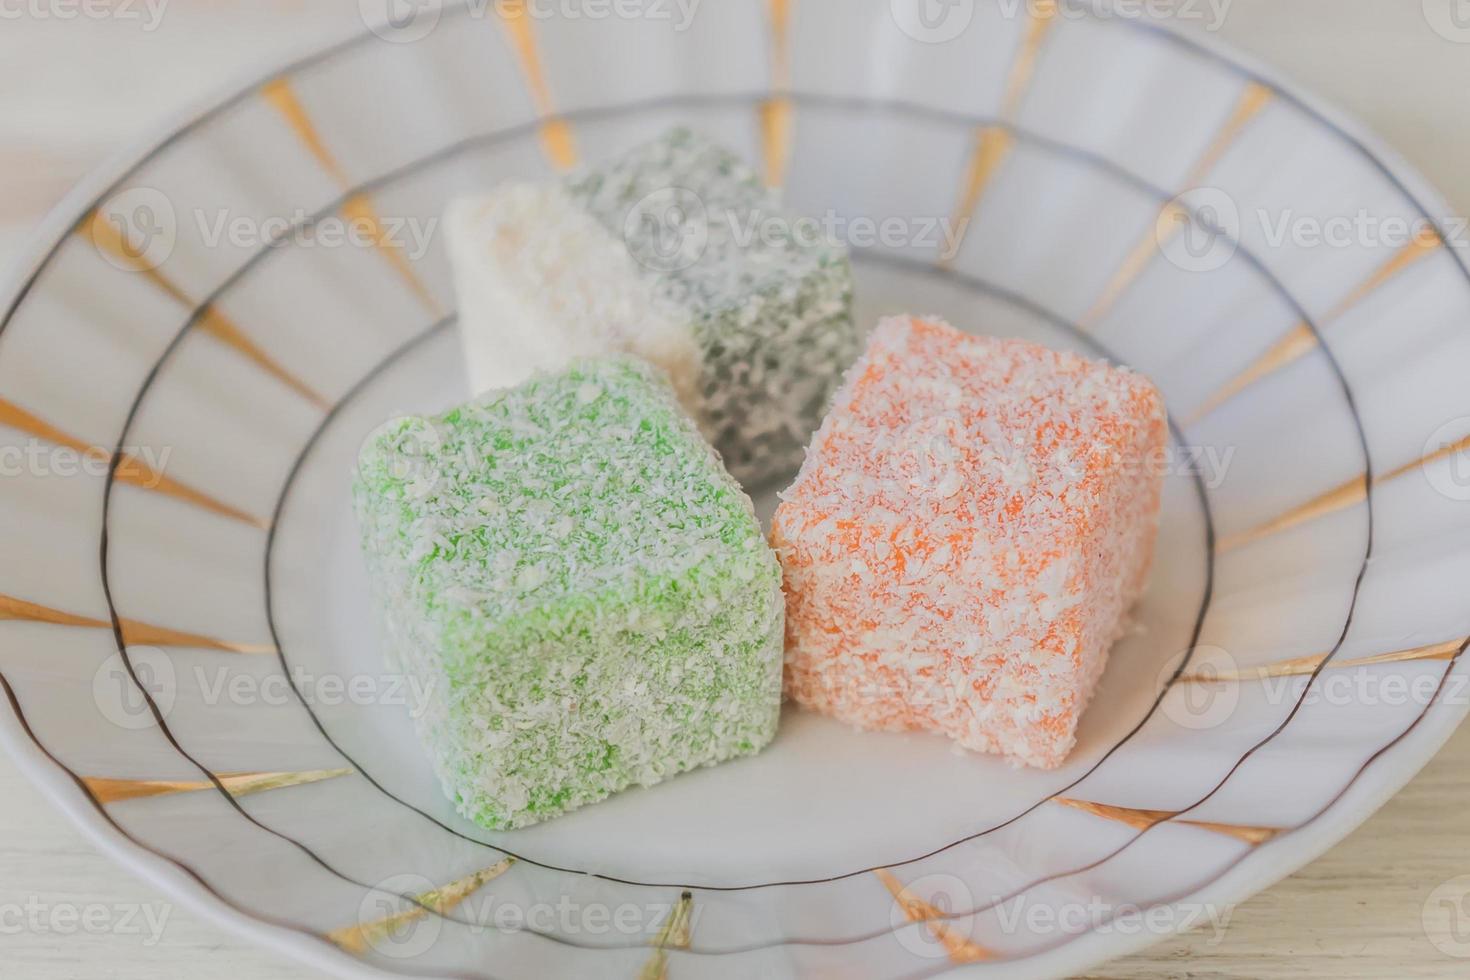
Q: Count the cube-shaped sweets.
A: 3